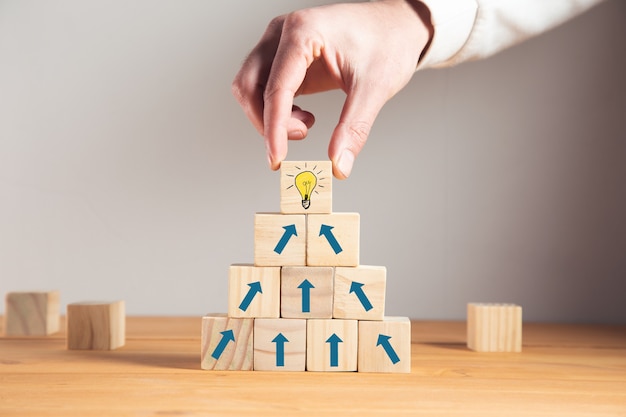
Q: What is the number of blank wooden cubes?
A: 3